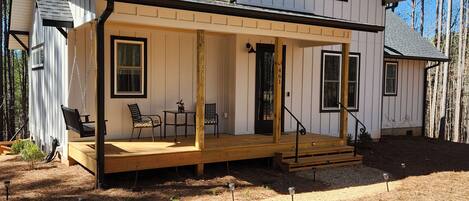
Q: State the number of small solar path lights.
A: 6